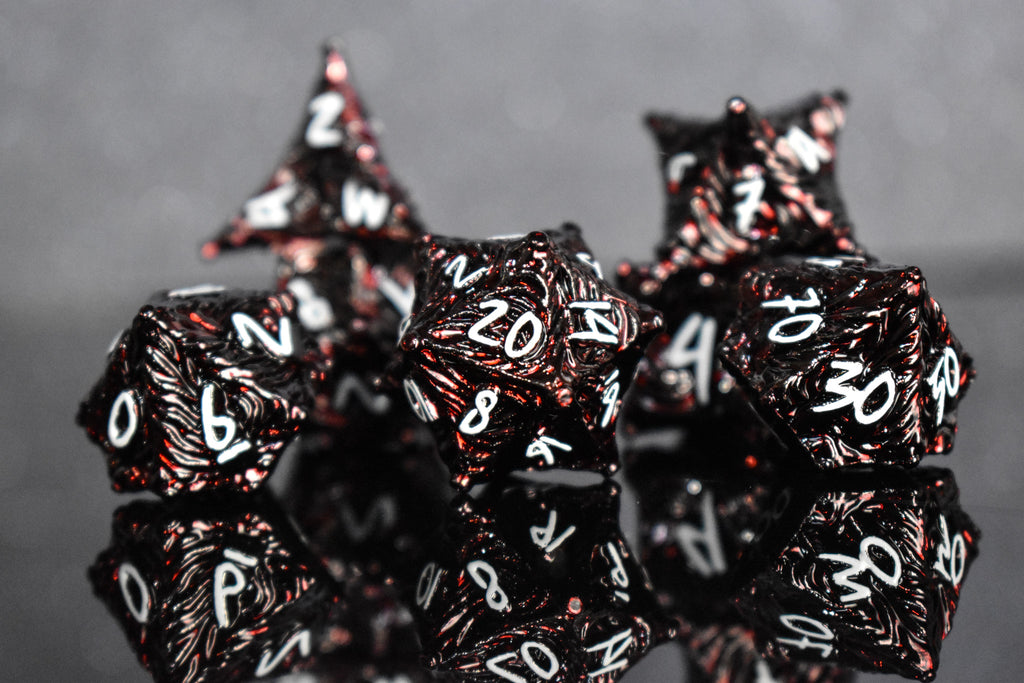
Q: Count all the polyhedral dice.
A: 7